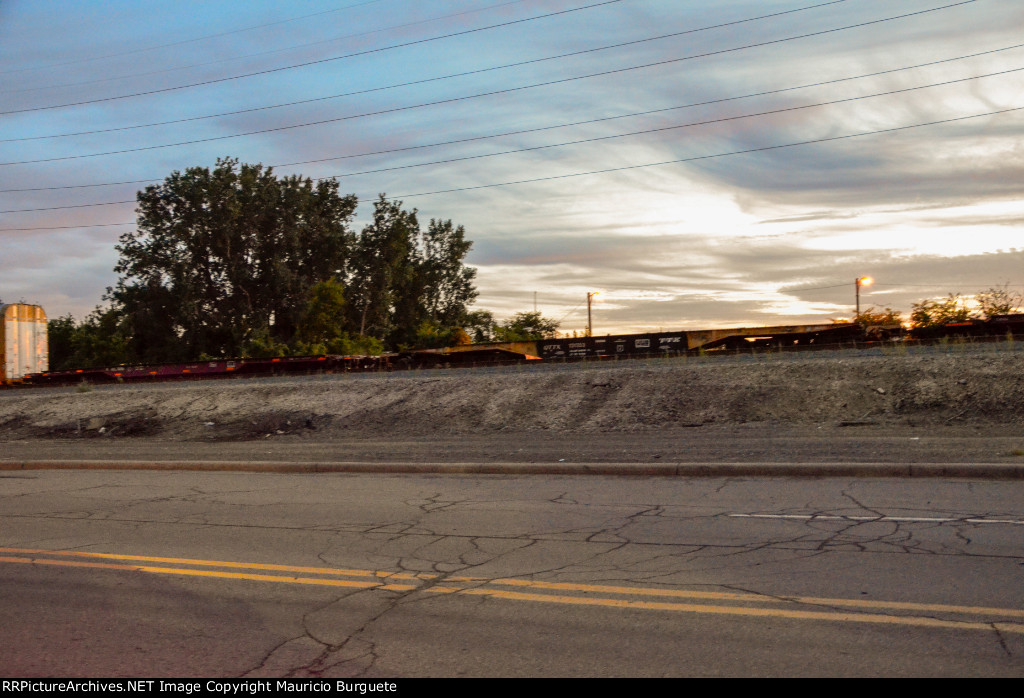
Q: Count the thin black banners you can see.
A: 1